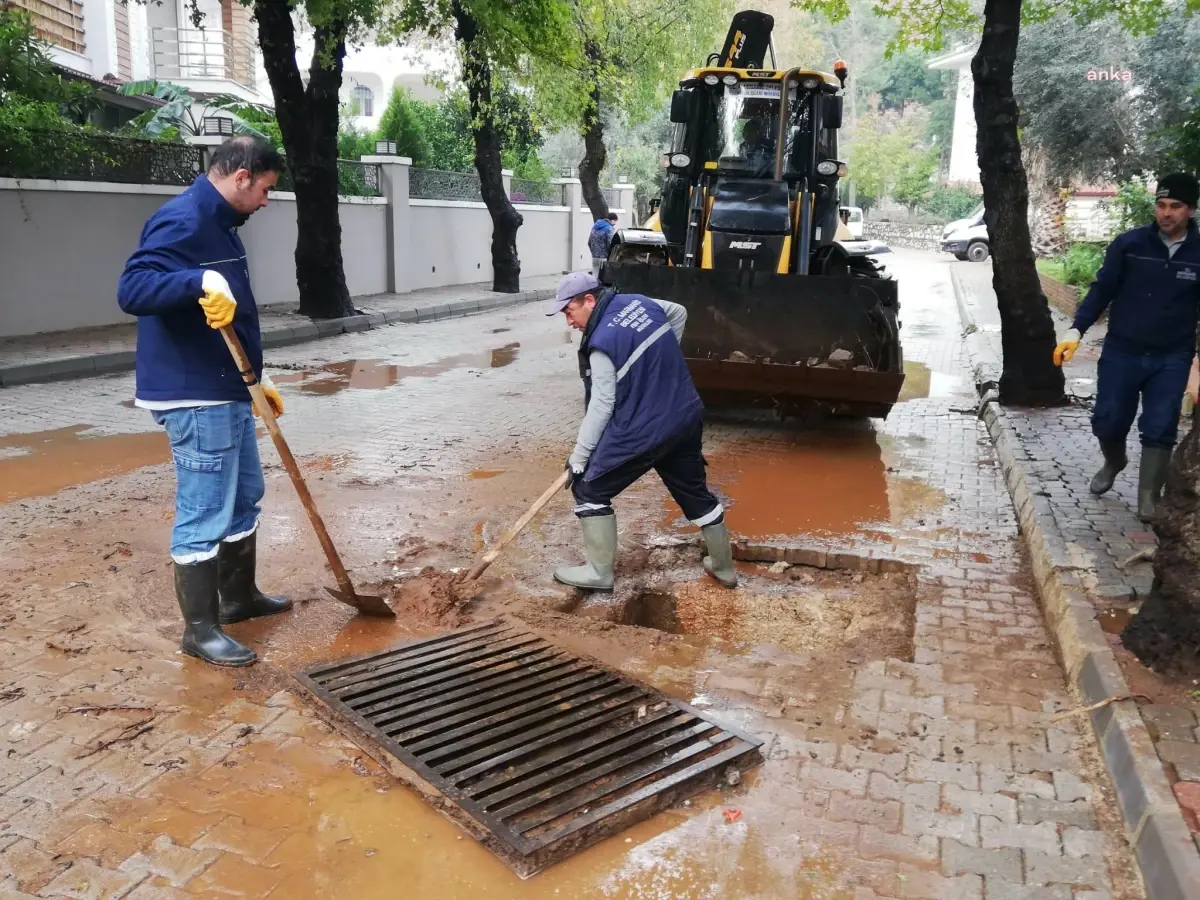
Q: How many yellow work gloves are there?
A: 3